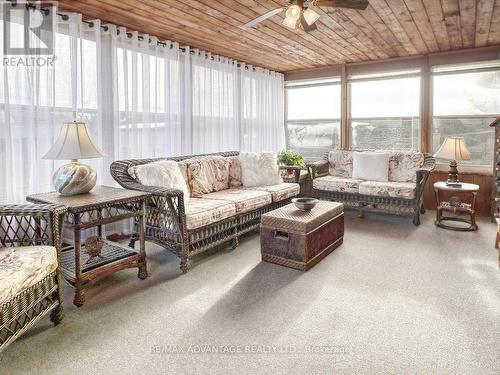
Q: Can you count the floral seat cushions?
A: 6